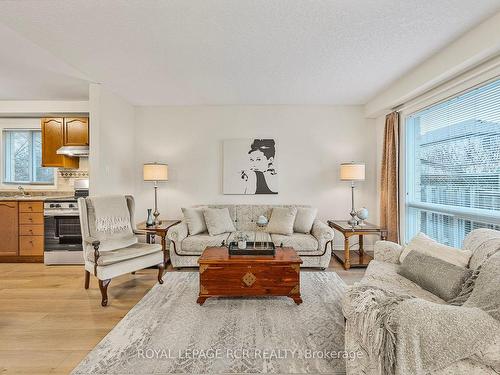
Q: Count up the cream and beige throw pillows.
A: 5